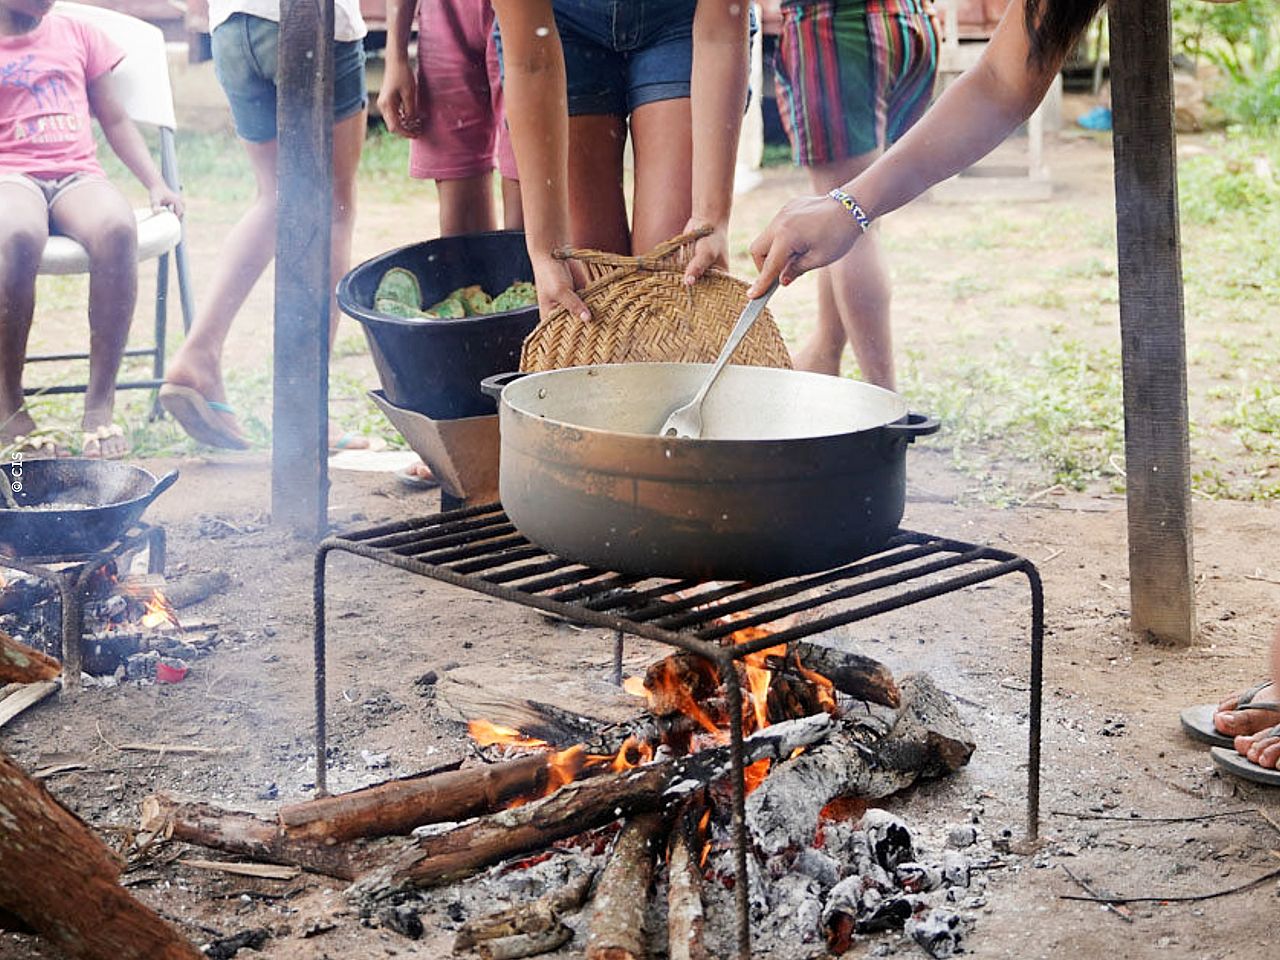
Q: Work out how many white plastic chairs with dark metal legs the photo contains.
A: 1